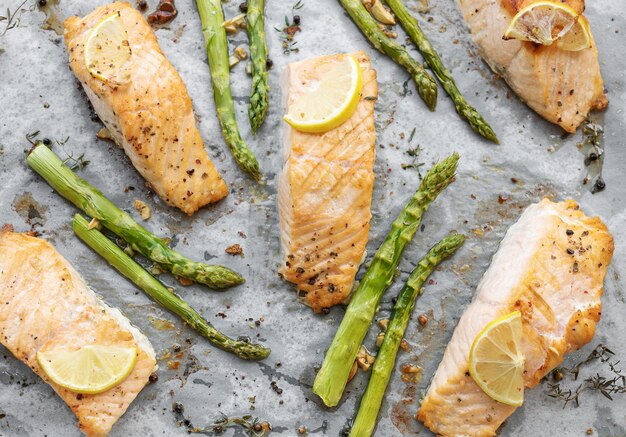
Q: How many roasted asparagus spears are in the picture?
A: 8